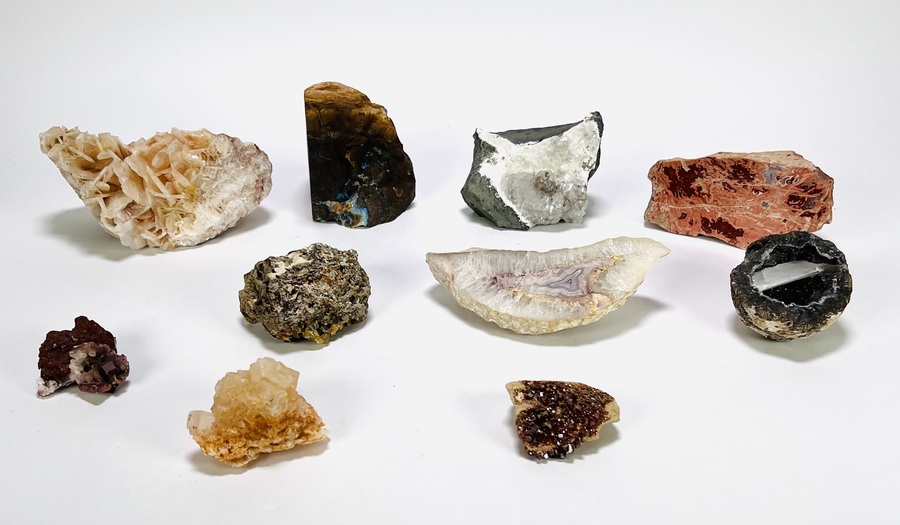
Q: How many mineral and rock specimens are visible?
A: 10